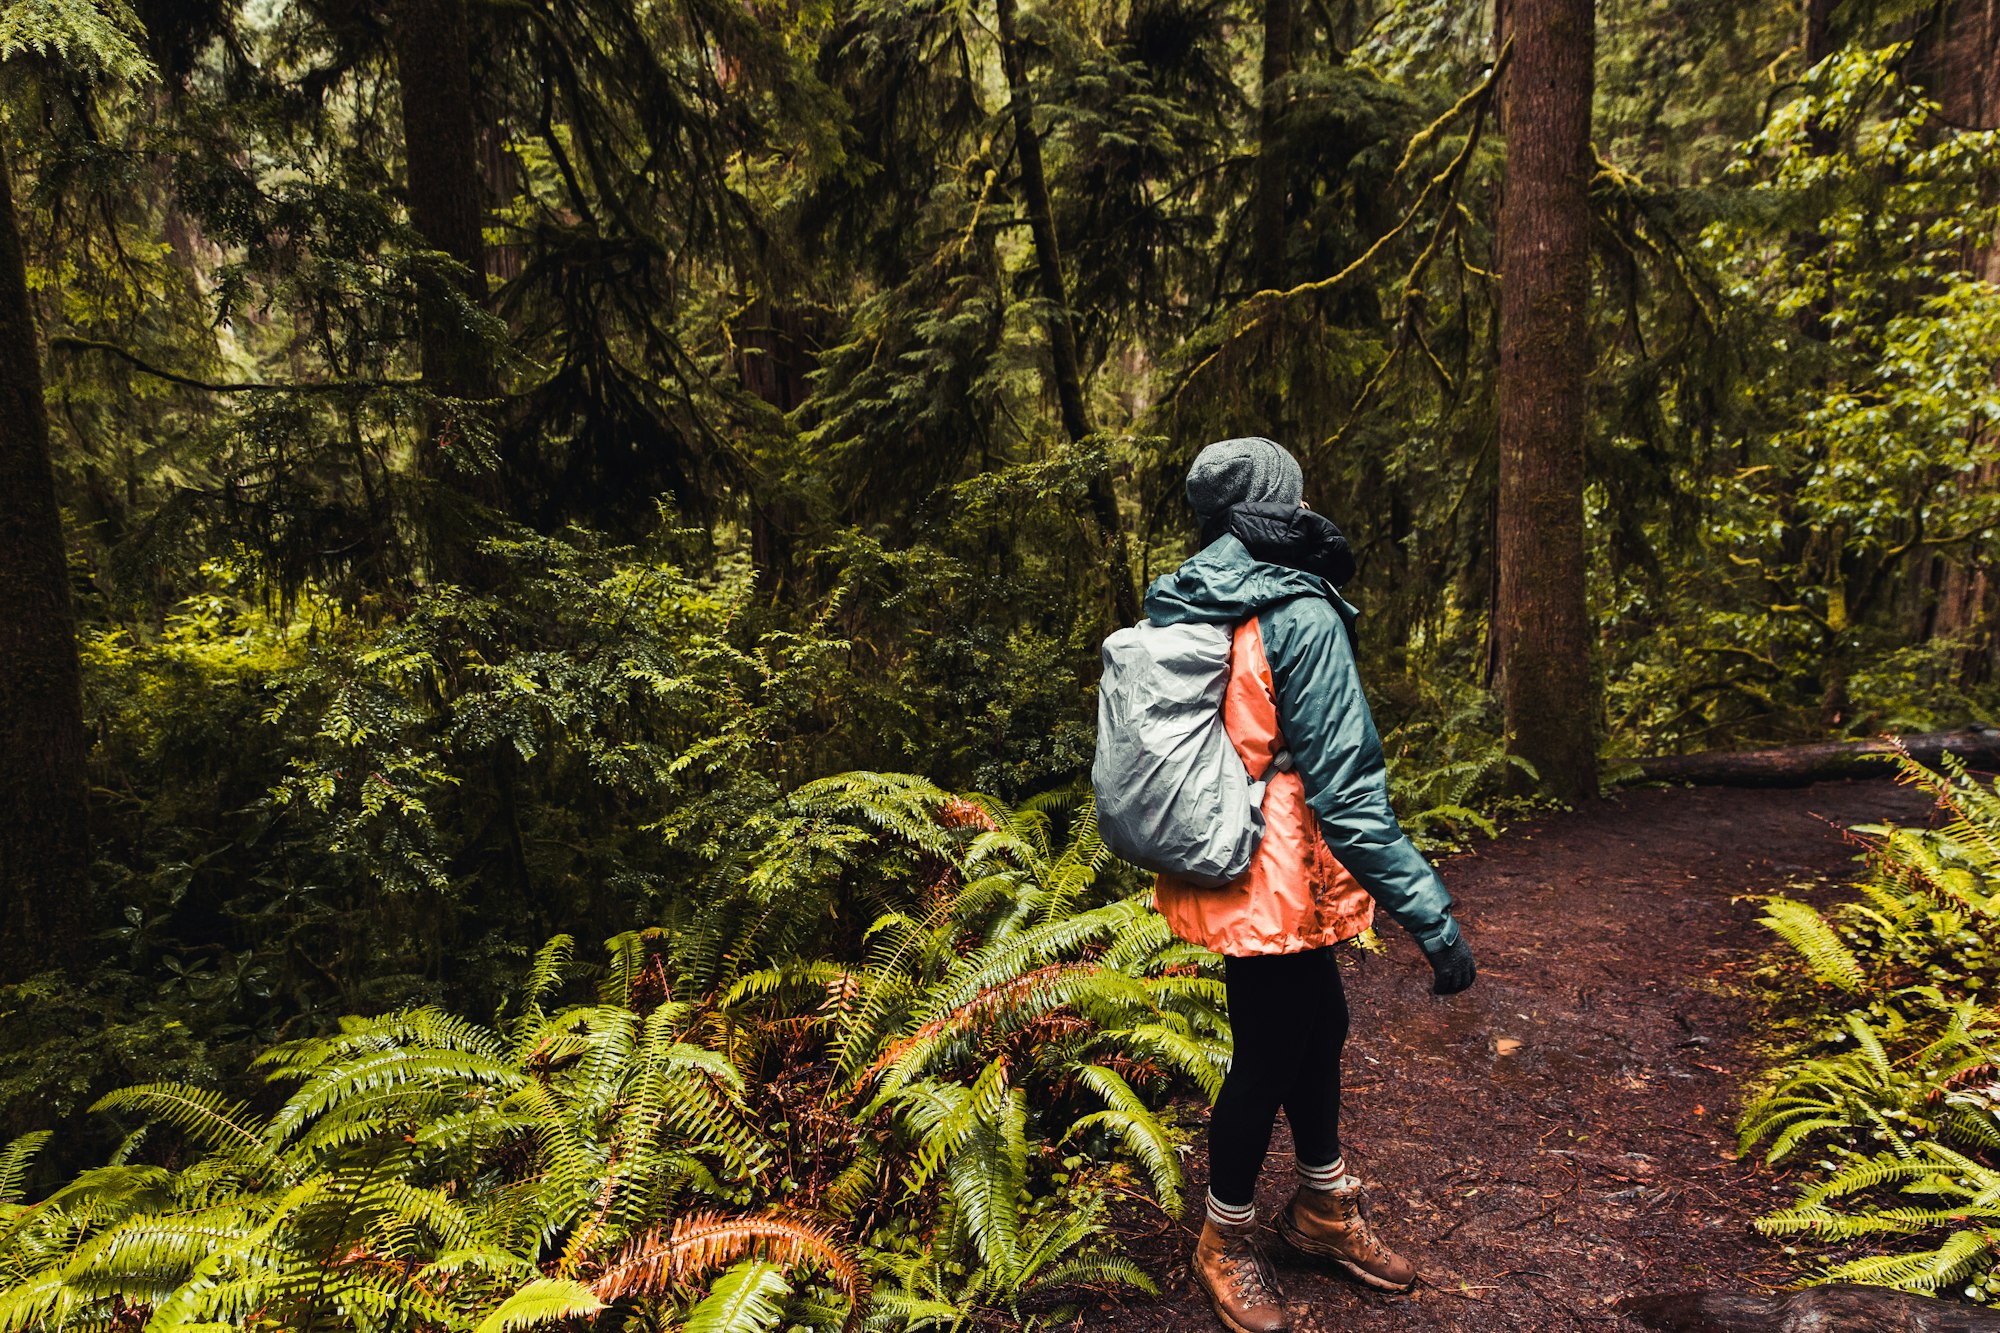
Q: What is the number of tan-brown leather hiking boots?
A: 2